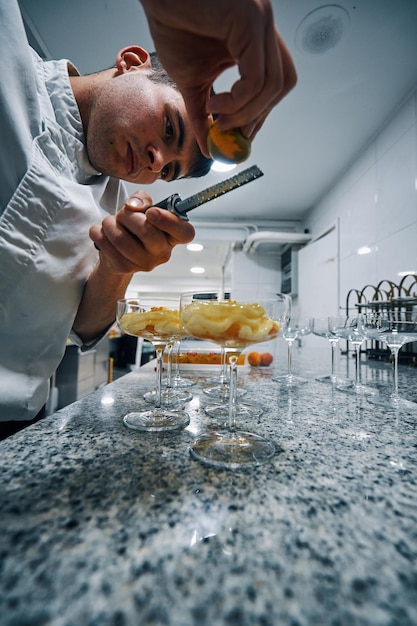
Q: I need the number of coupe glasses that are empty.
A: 4